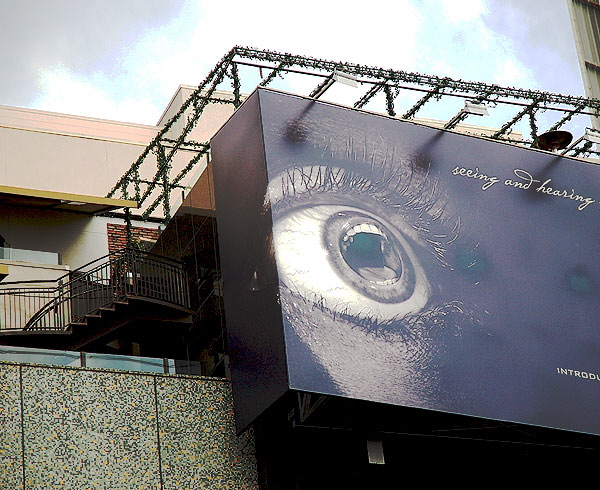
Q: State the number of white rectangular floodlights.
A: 3